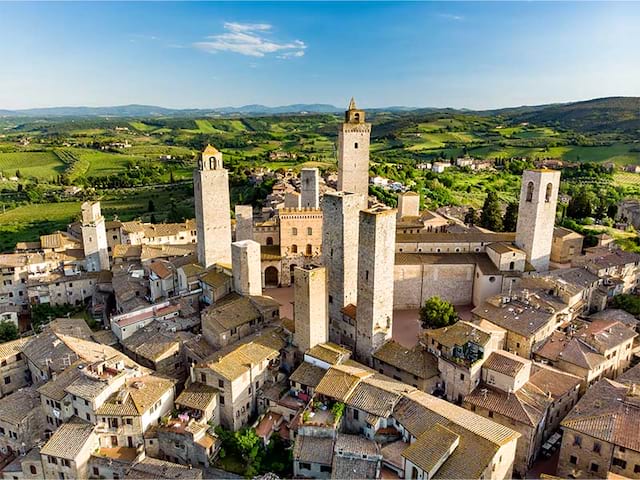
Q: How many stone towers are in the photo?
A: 11